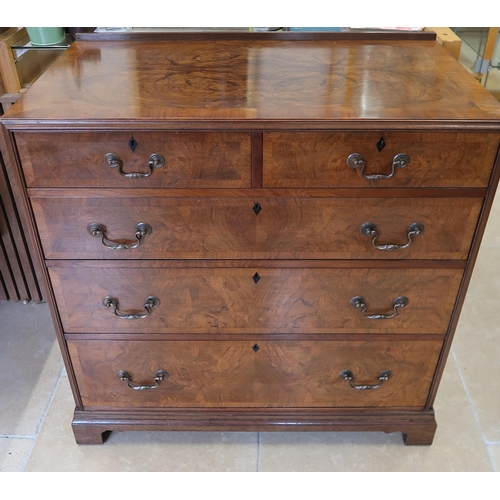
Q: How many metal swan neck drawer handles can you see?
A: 8